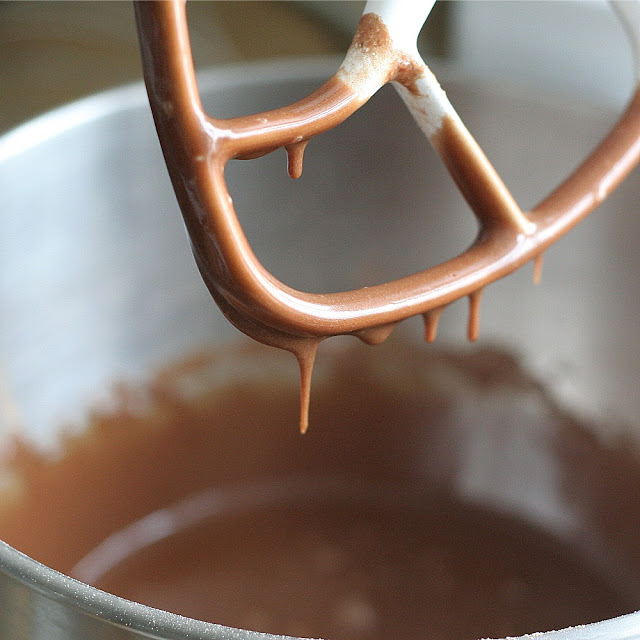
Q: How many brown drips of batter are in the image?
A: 6